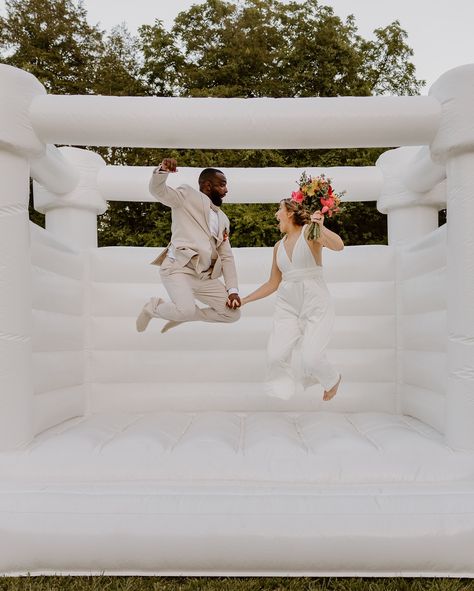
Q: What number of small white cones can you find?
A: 0